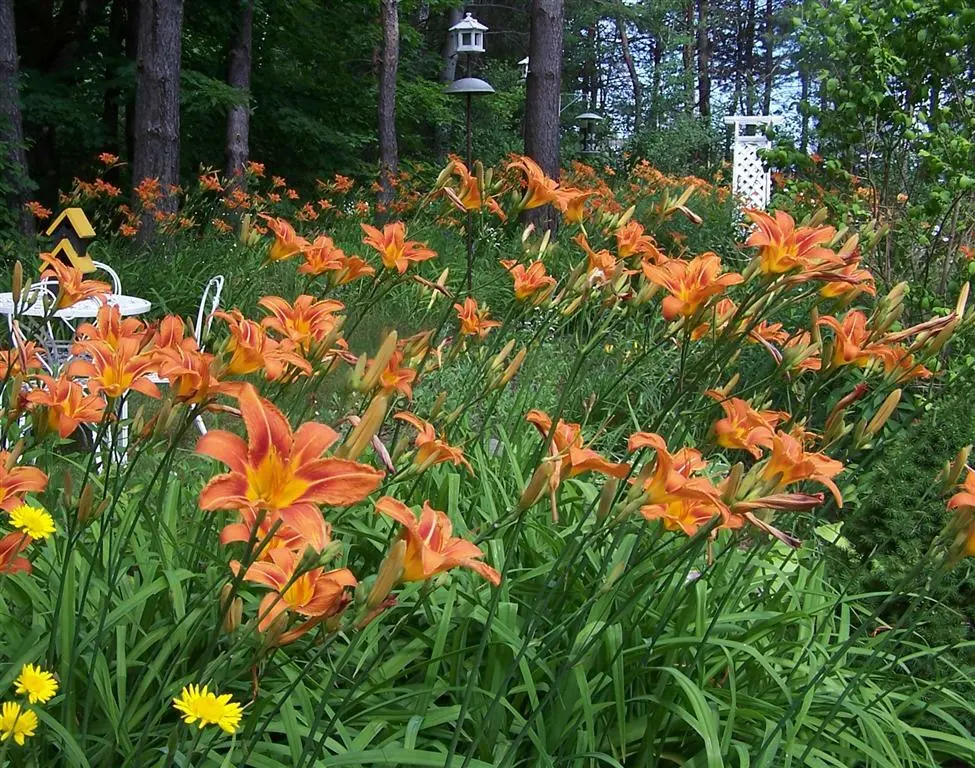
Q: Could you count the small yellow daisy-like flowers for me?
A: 4